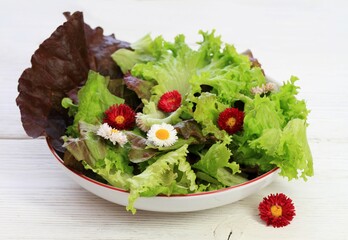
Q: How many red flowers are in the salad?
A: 3